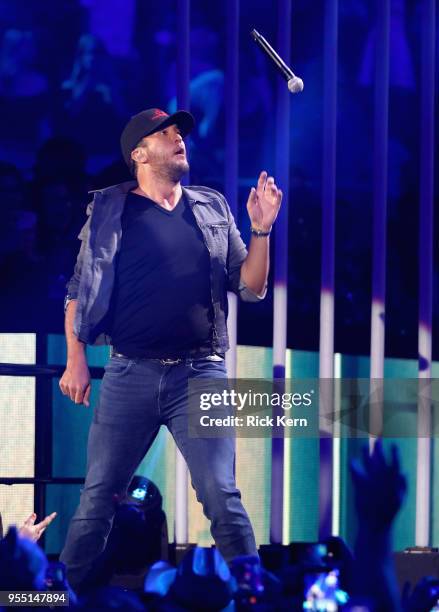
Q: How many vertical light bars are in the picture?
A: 6